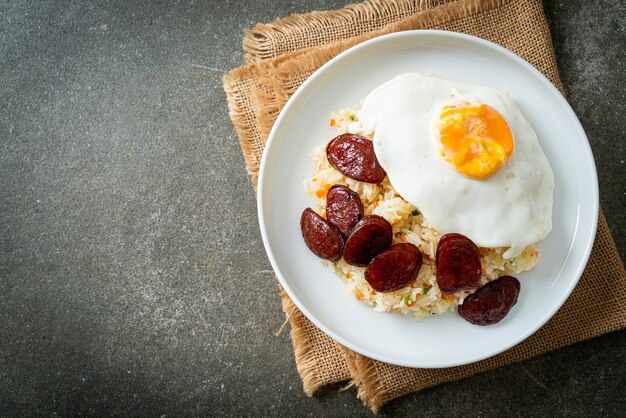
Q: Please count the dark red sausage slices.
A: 7